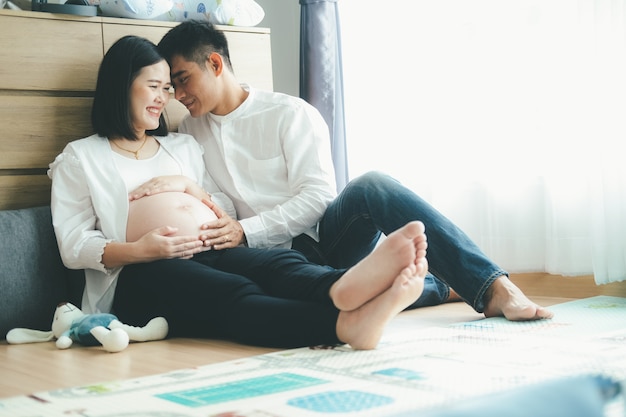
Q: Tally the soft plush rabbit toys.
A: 1